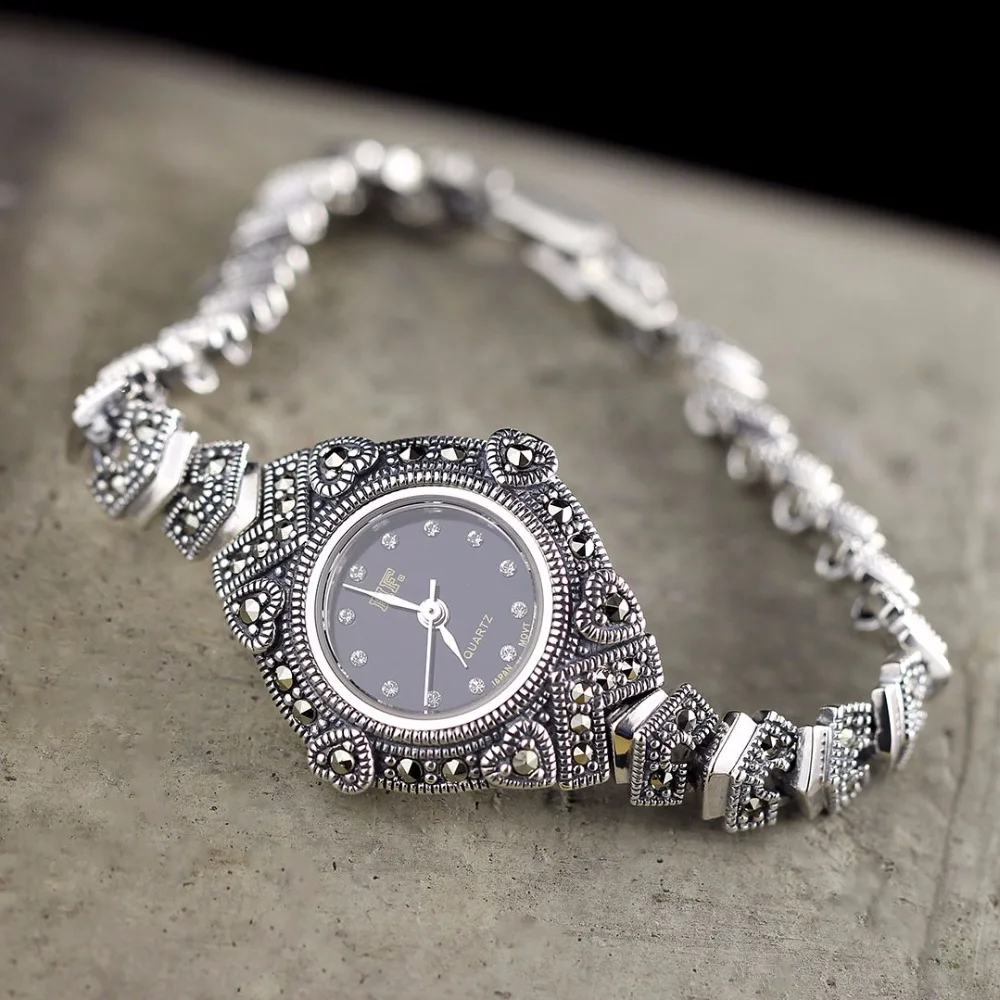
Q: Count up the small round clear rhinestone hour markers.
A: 12